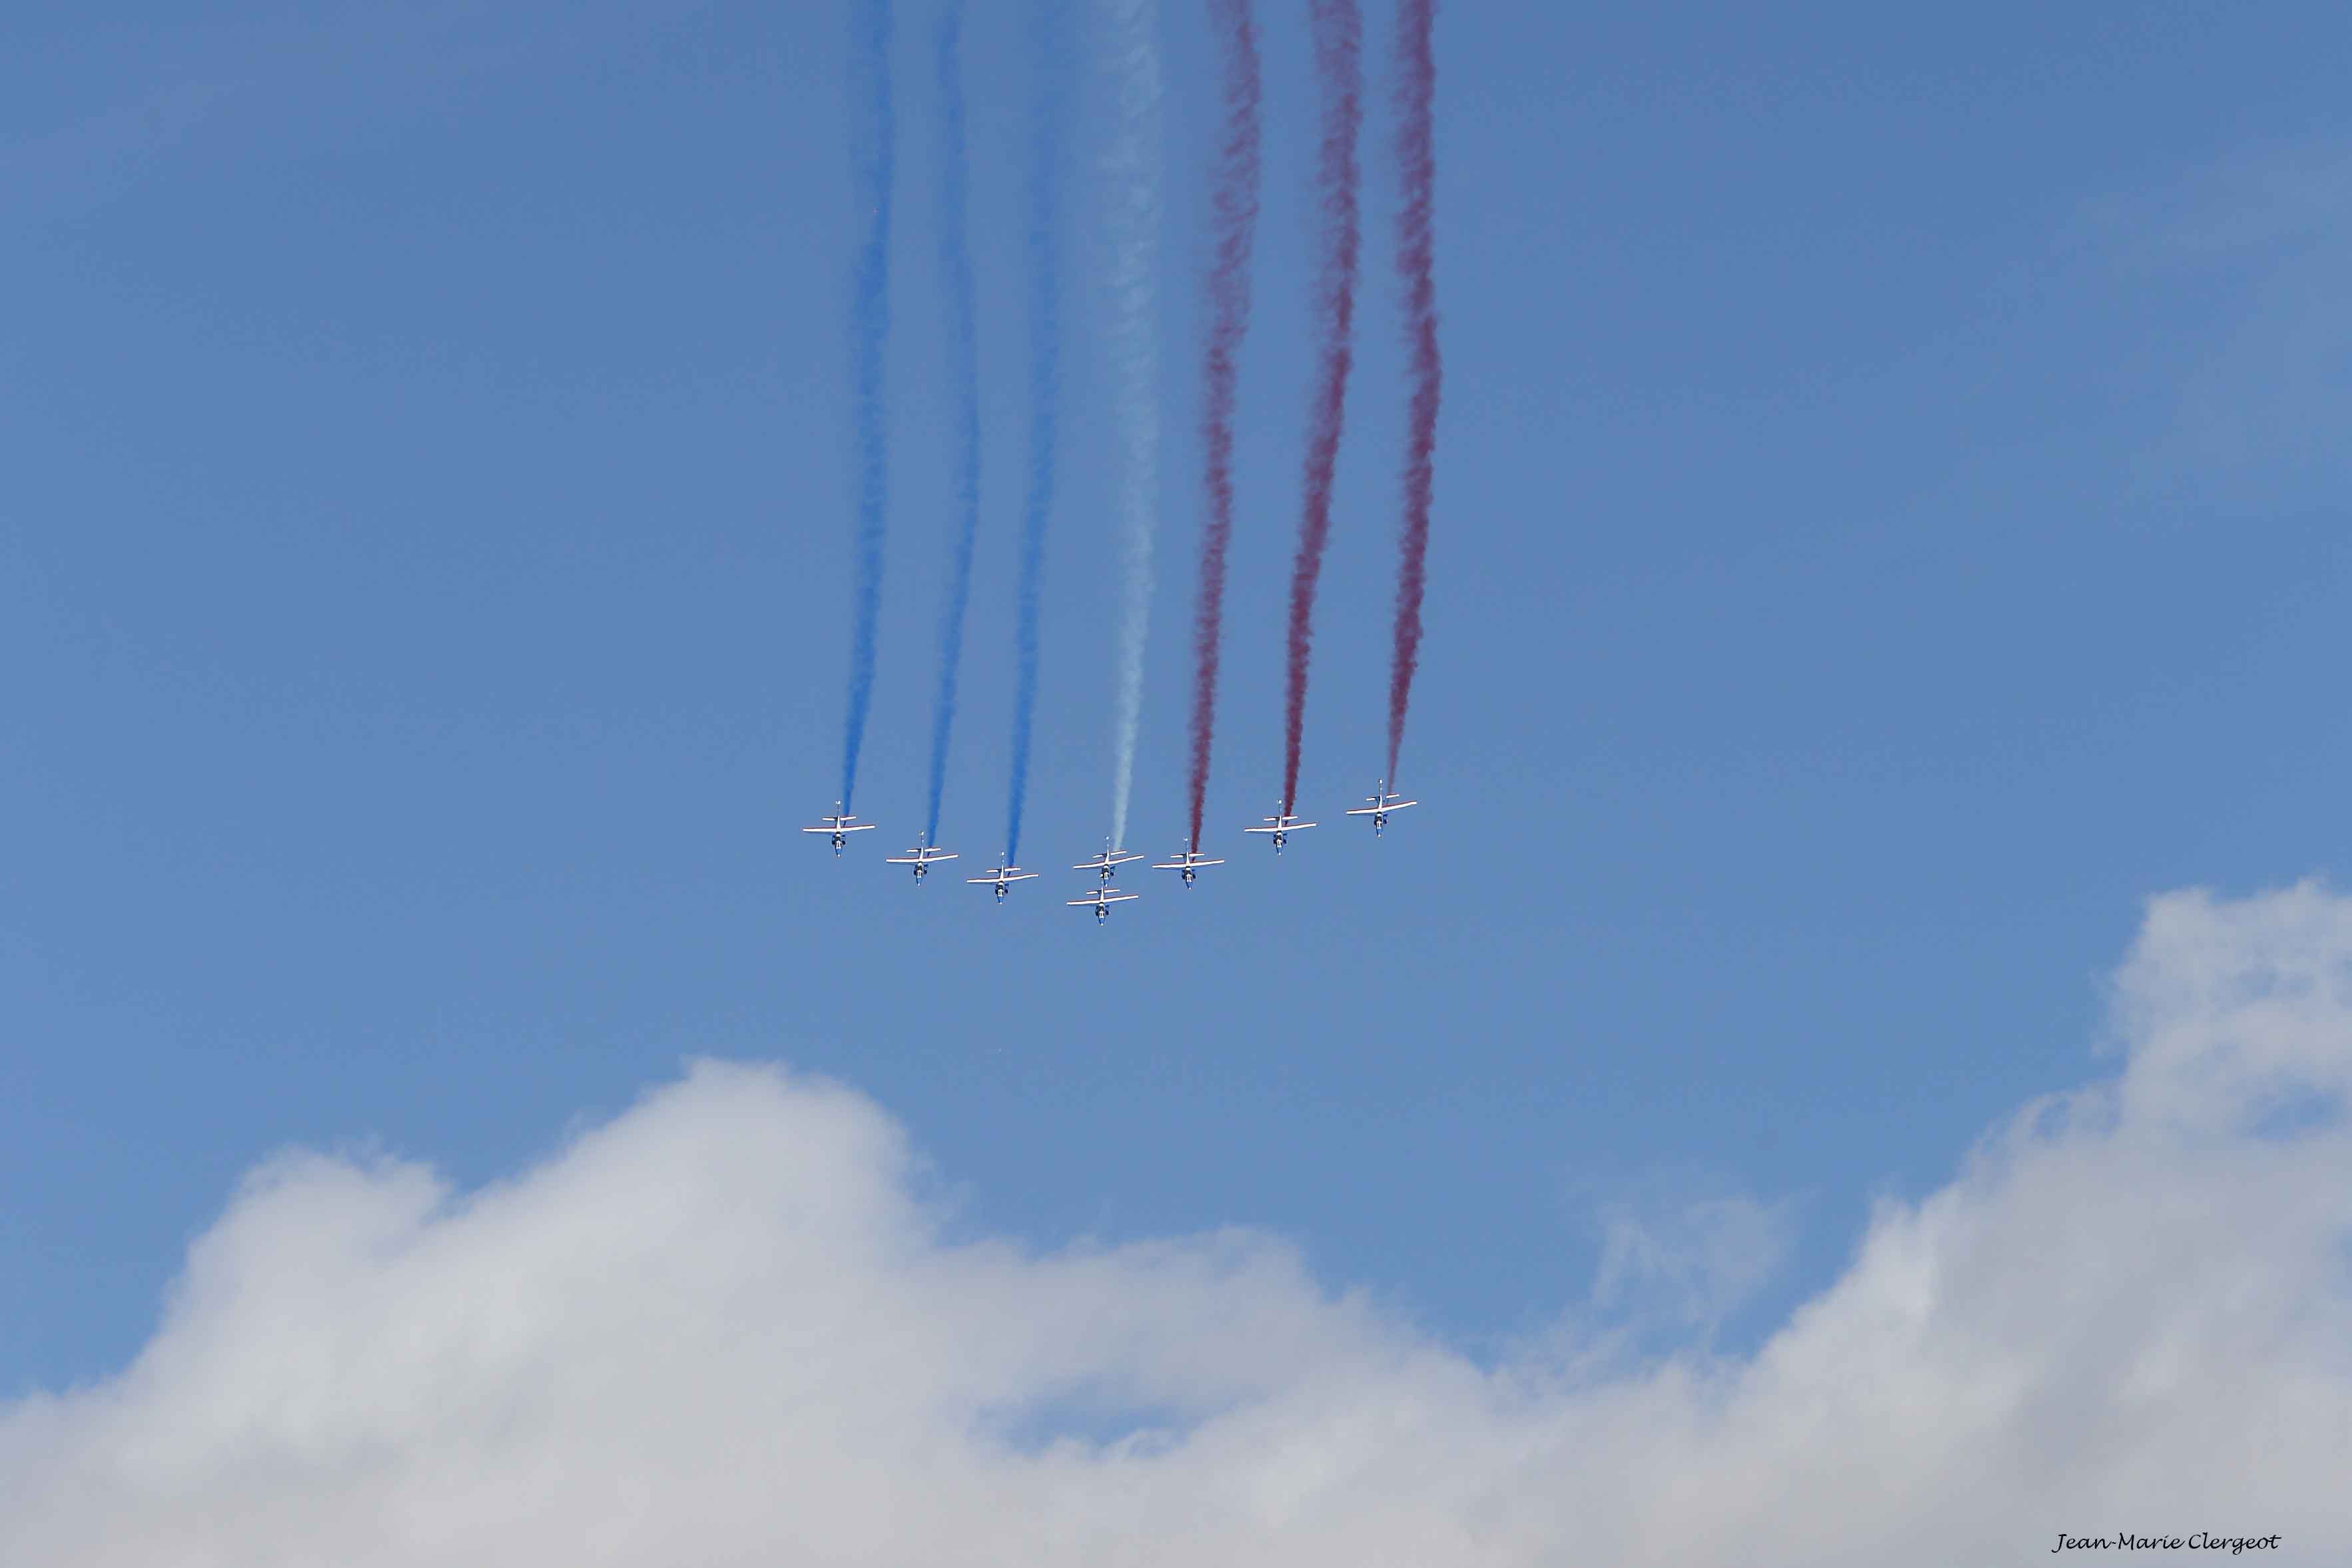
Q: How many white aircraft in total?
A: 8